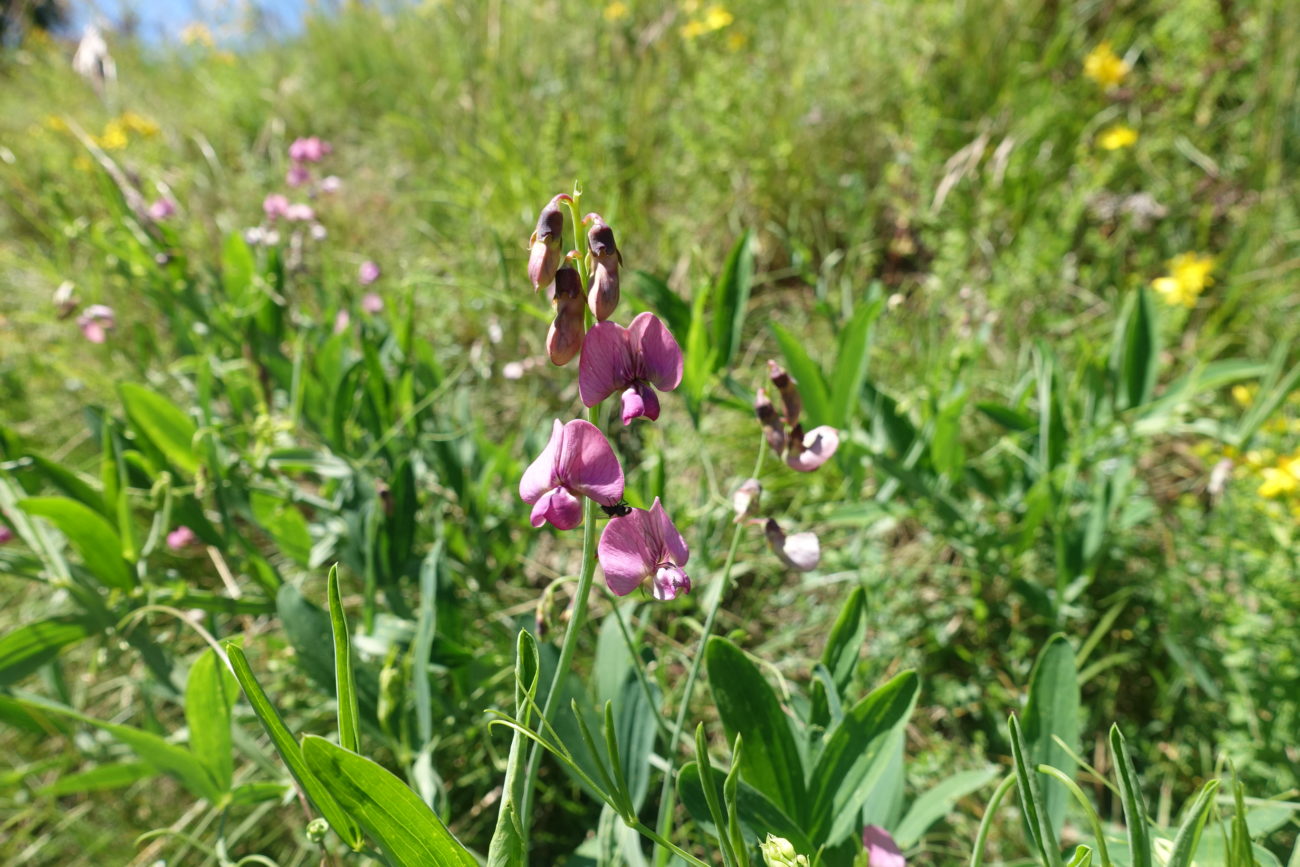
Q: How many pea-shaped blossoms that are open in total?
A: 3